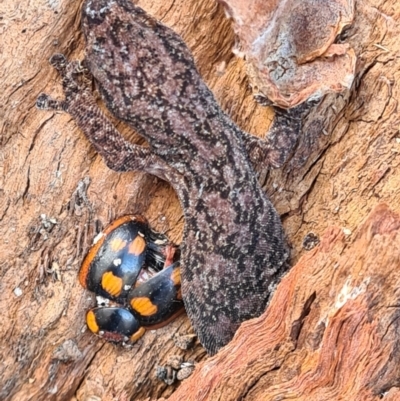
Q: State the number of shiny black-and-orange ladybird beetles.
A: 1